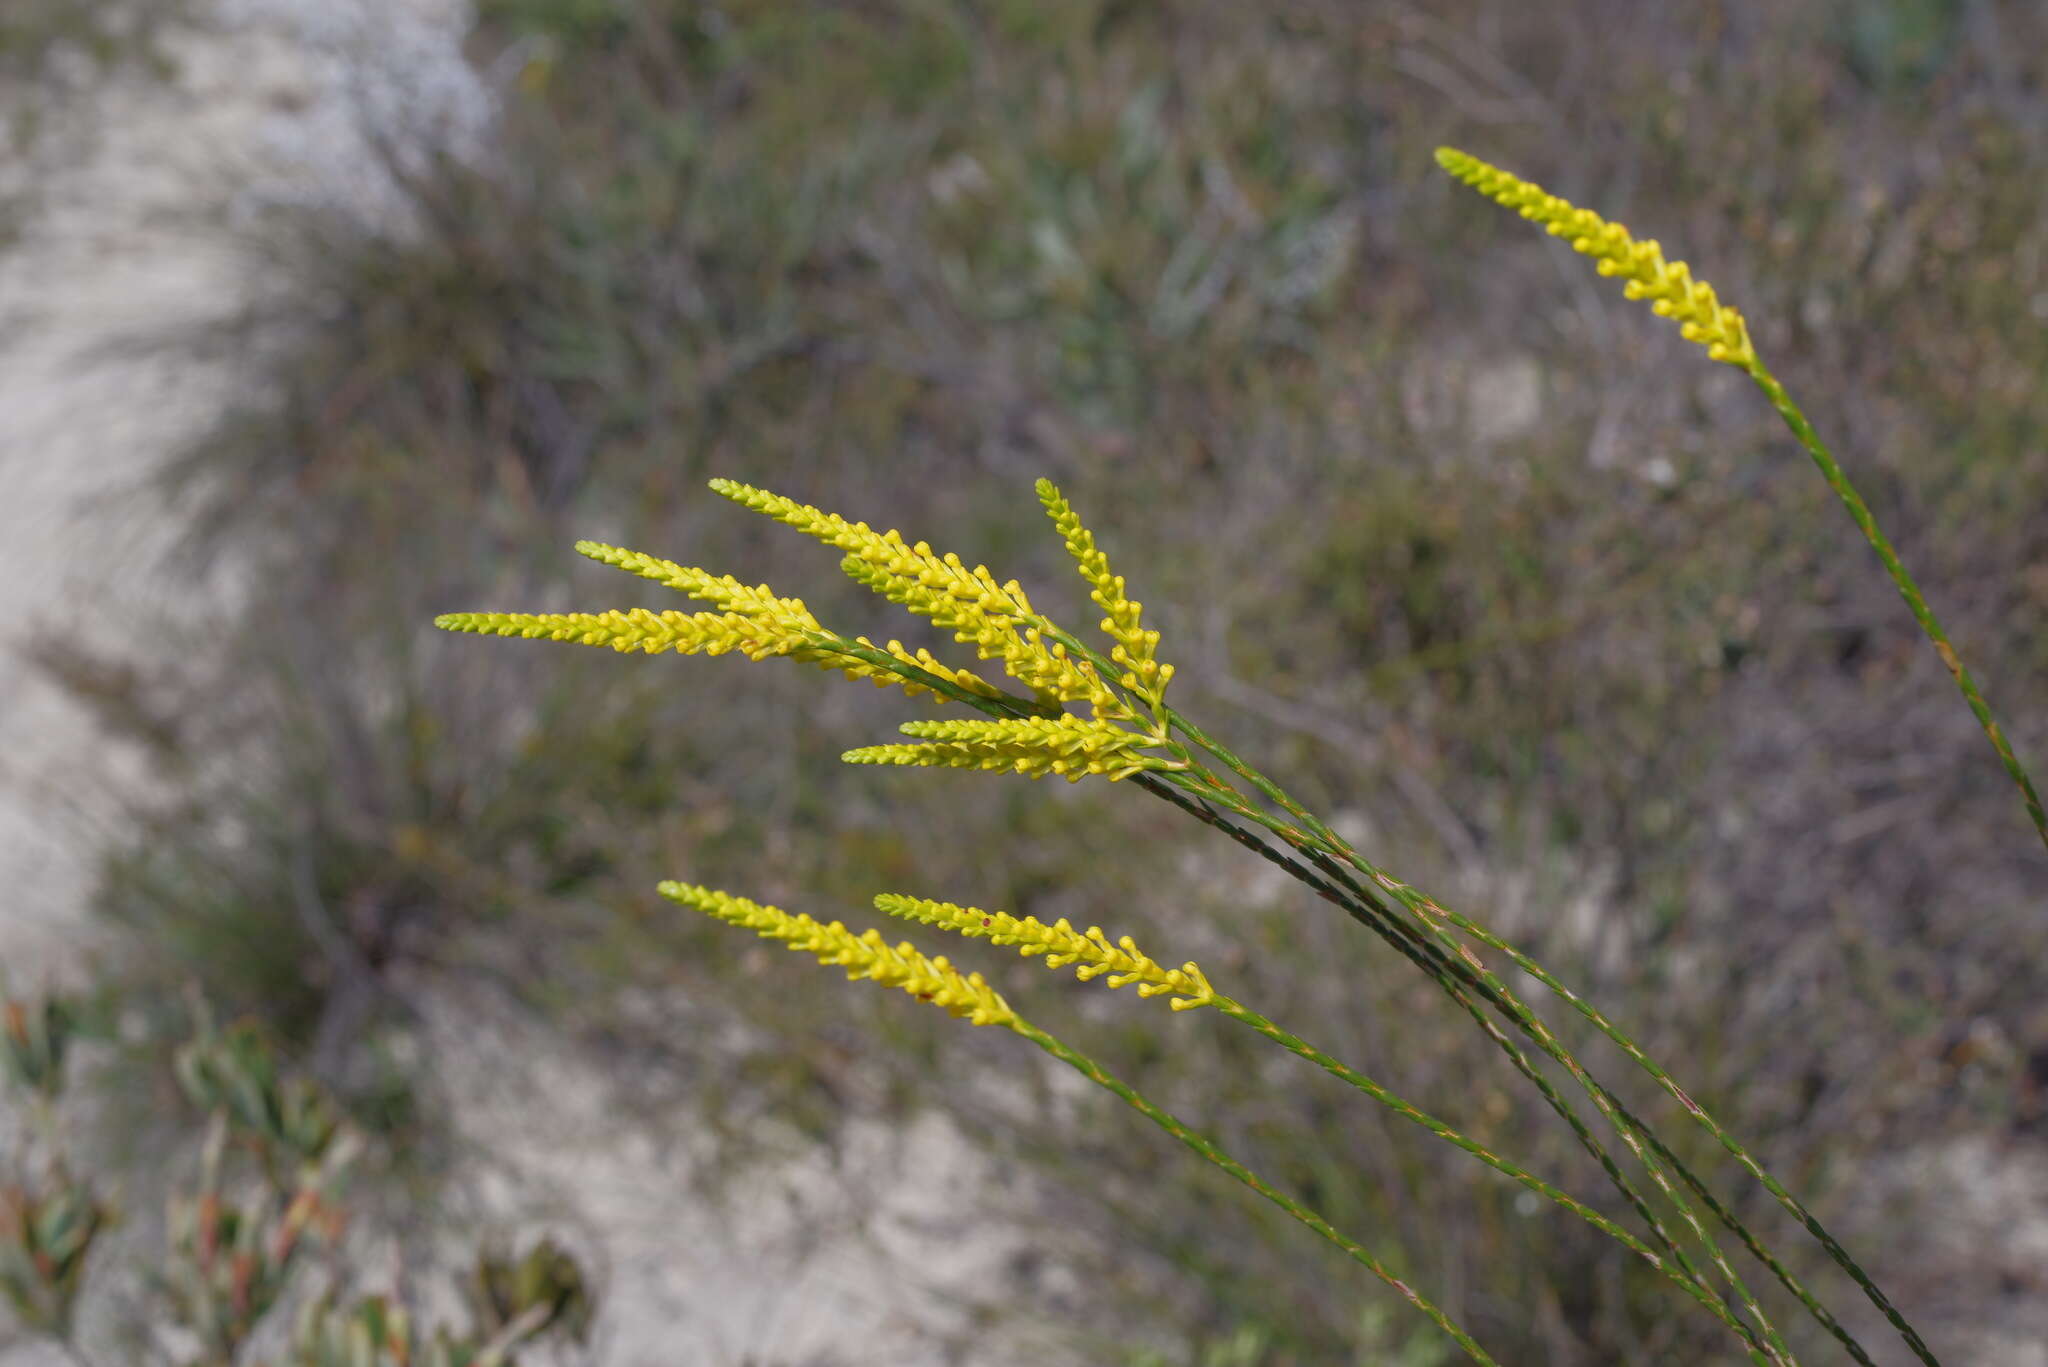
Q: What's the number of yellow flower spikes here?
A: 11